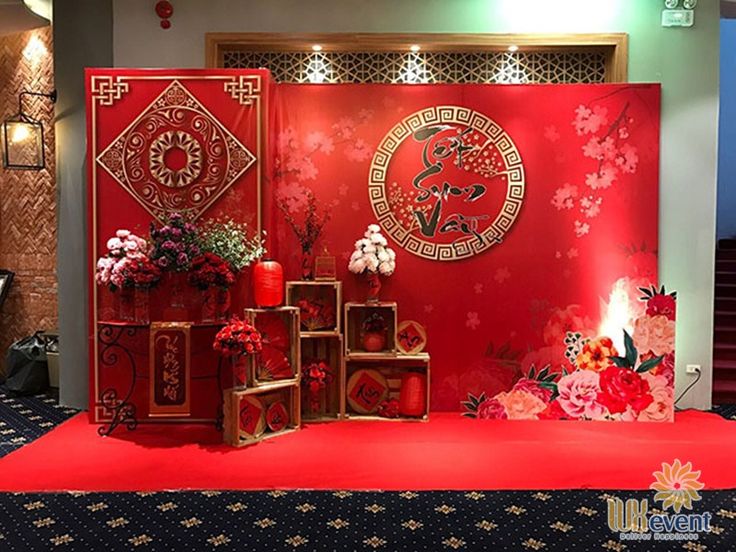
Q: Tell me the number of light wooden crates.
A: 6